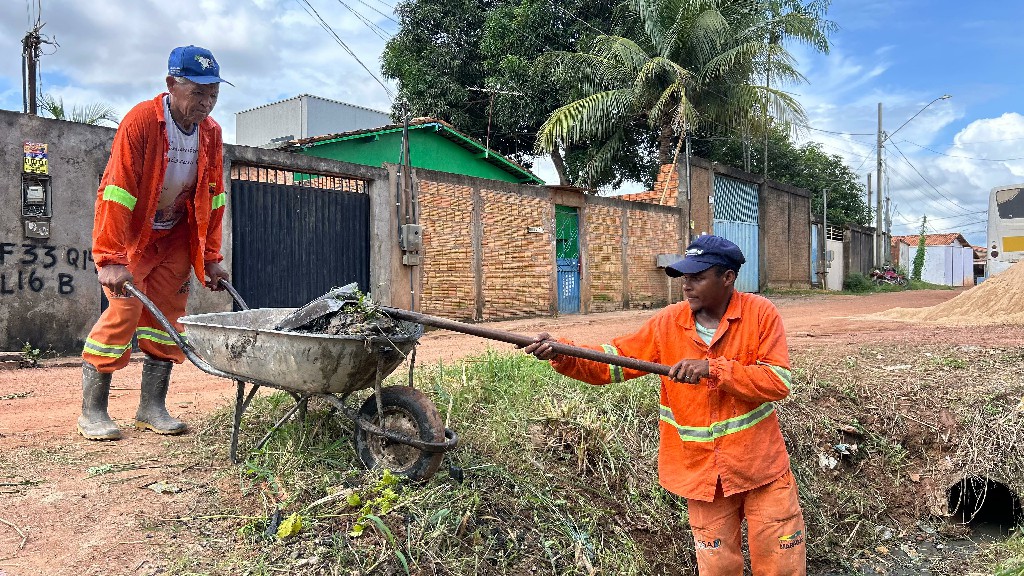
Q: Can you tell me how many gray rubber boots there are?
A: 2